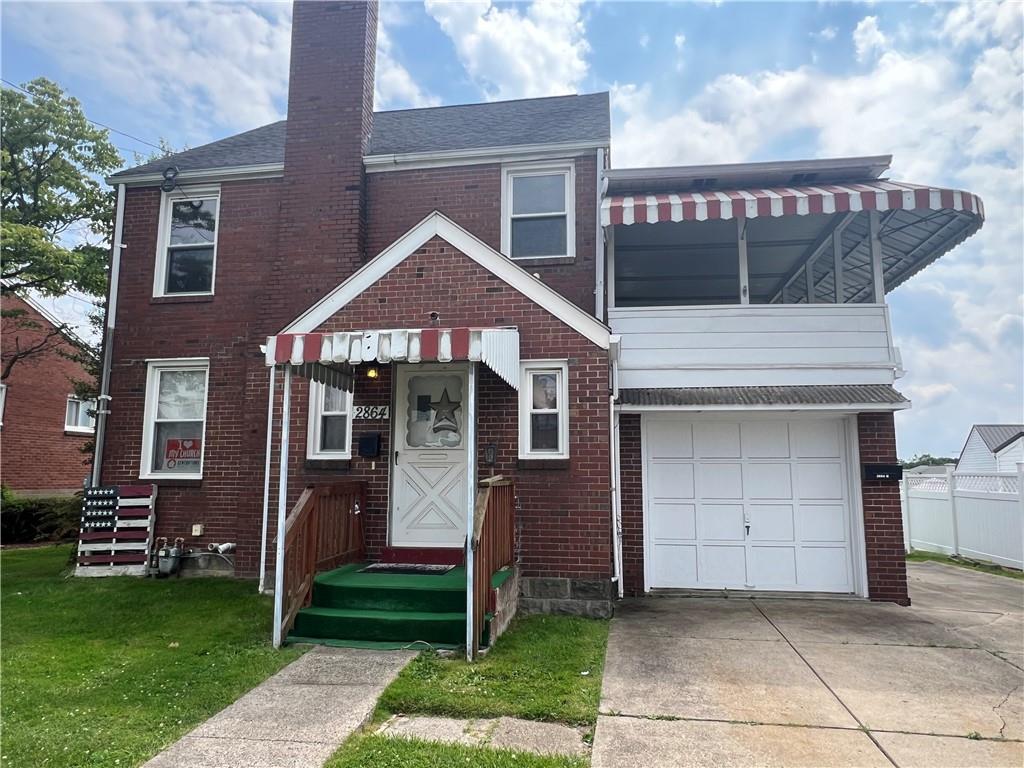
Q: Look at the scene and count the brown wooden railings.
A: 2